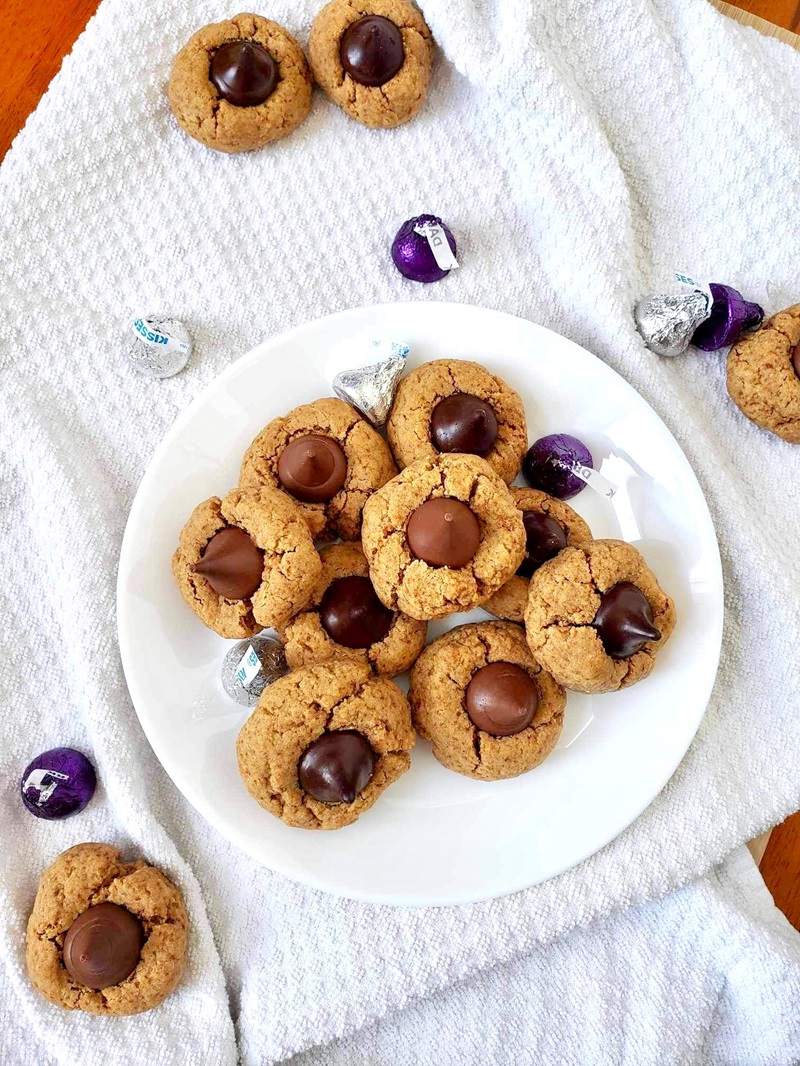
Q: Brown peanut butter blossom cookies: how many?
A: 13